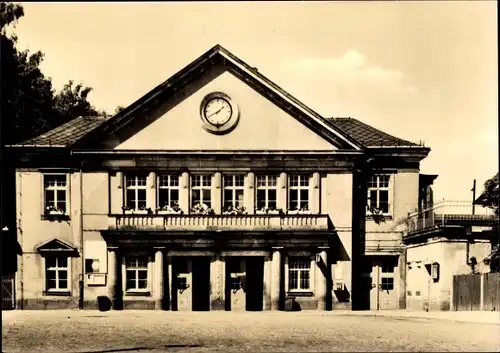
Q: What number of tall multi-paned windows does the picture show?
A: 11